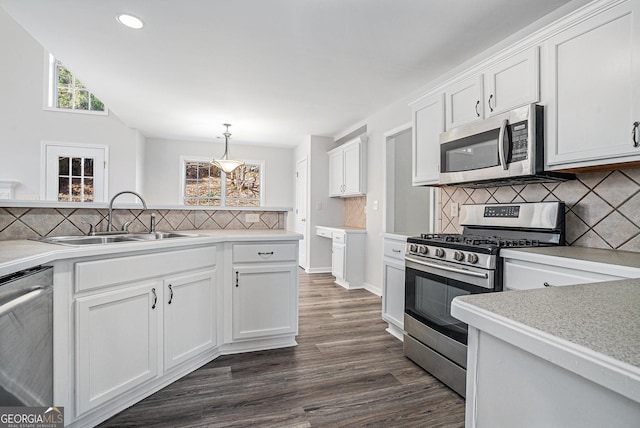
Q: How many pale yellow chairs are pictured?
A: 0